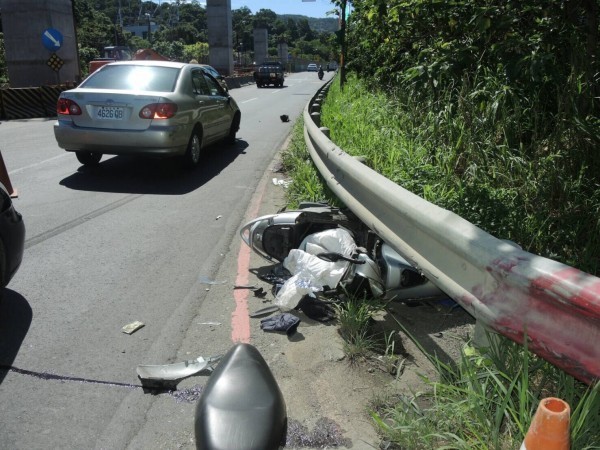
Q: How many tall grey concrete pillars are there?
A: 4